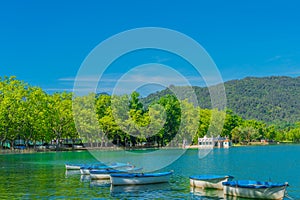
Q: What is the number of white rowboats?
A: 6